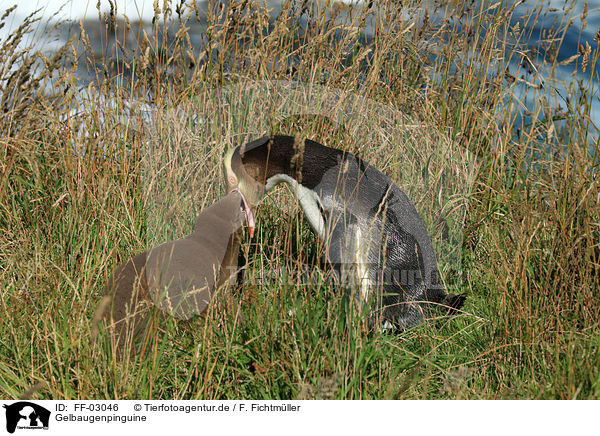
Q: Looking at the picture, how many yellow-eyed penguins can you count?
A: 2